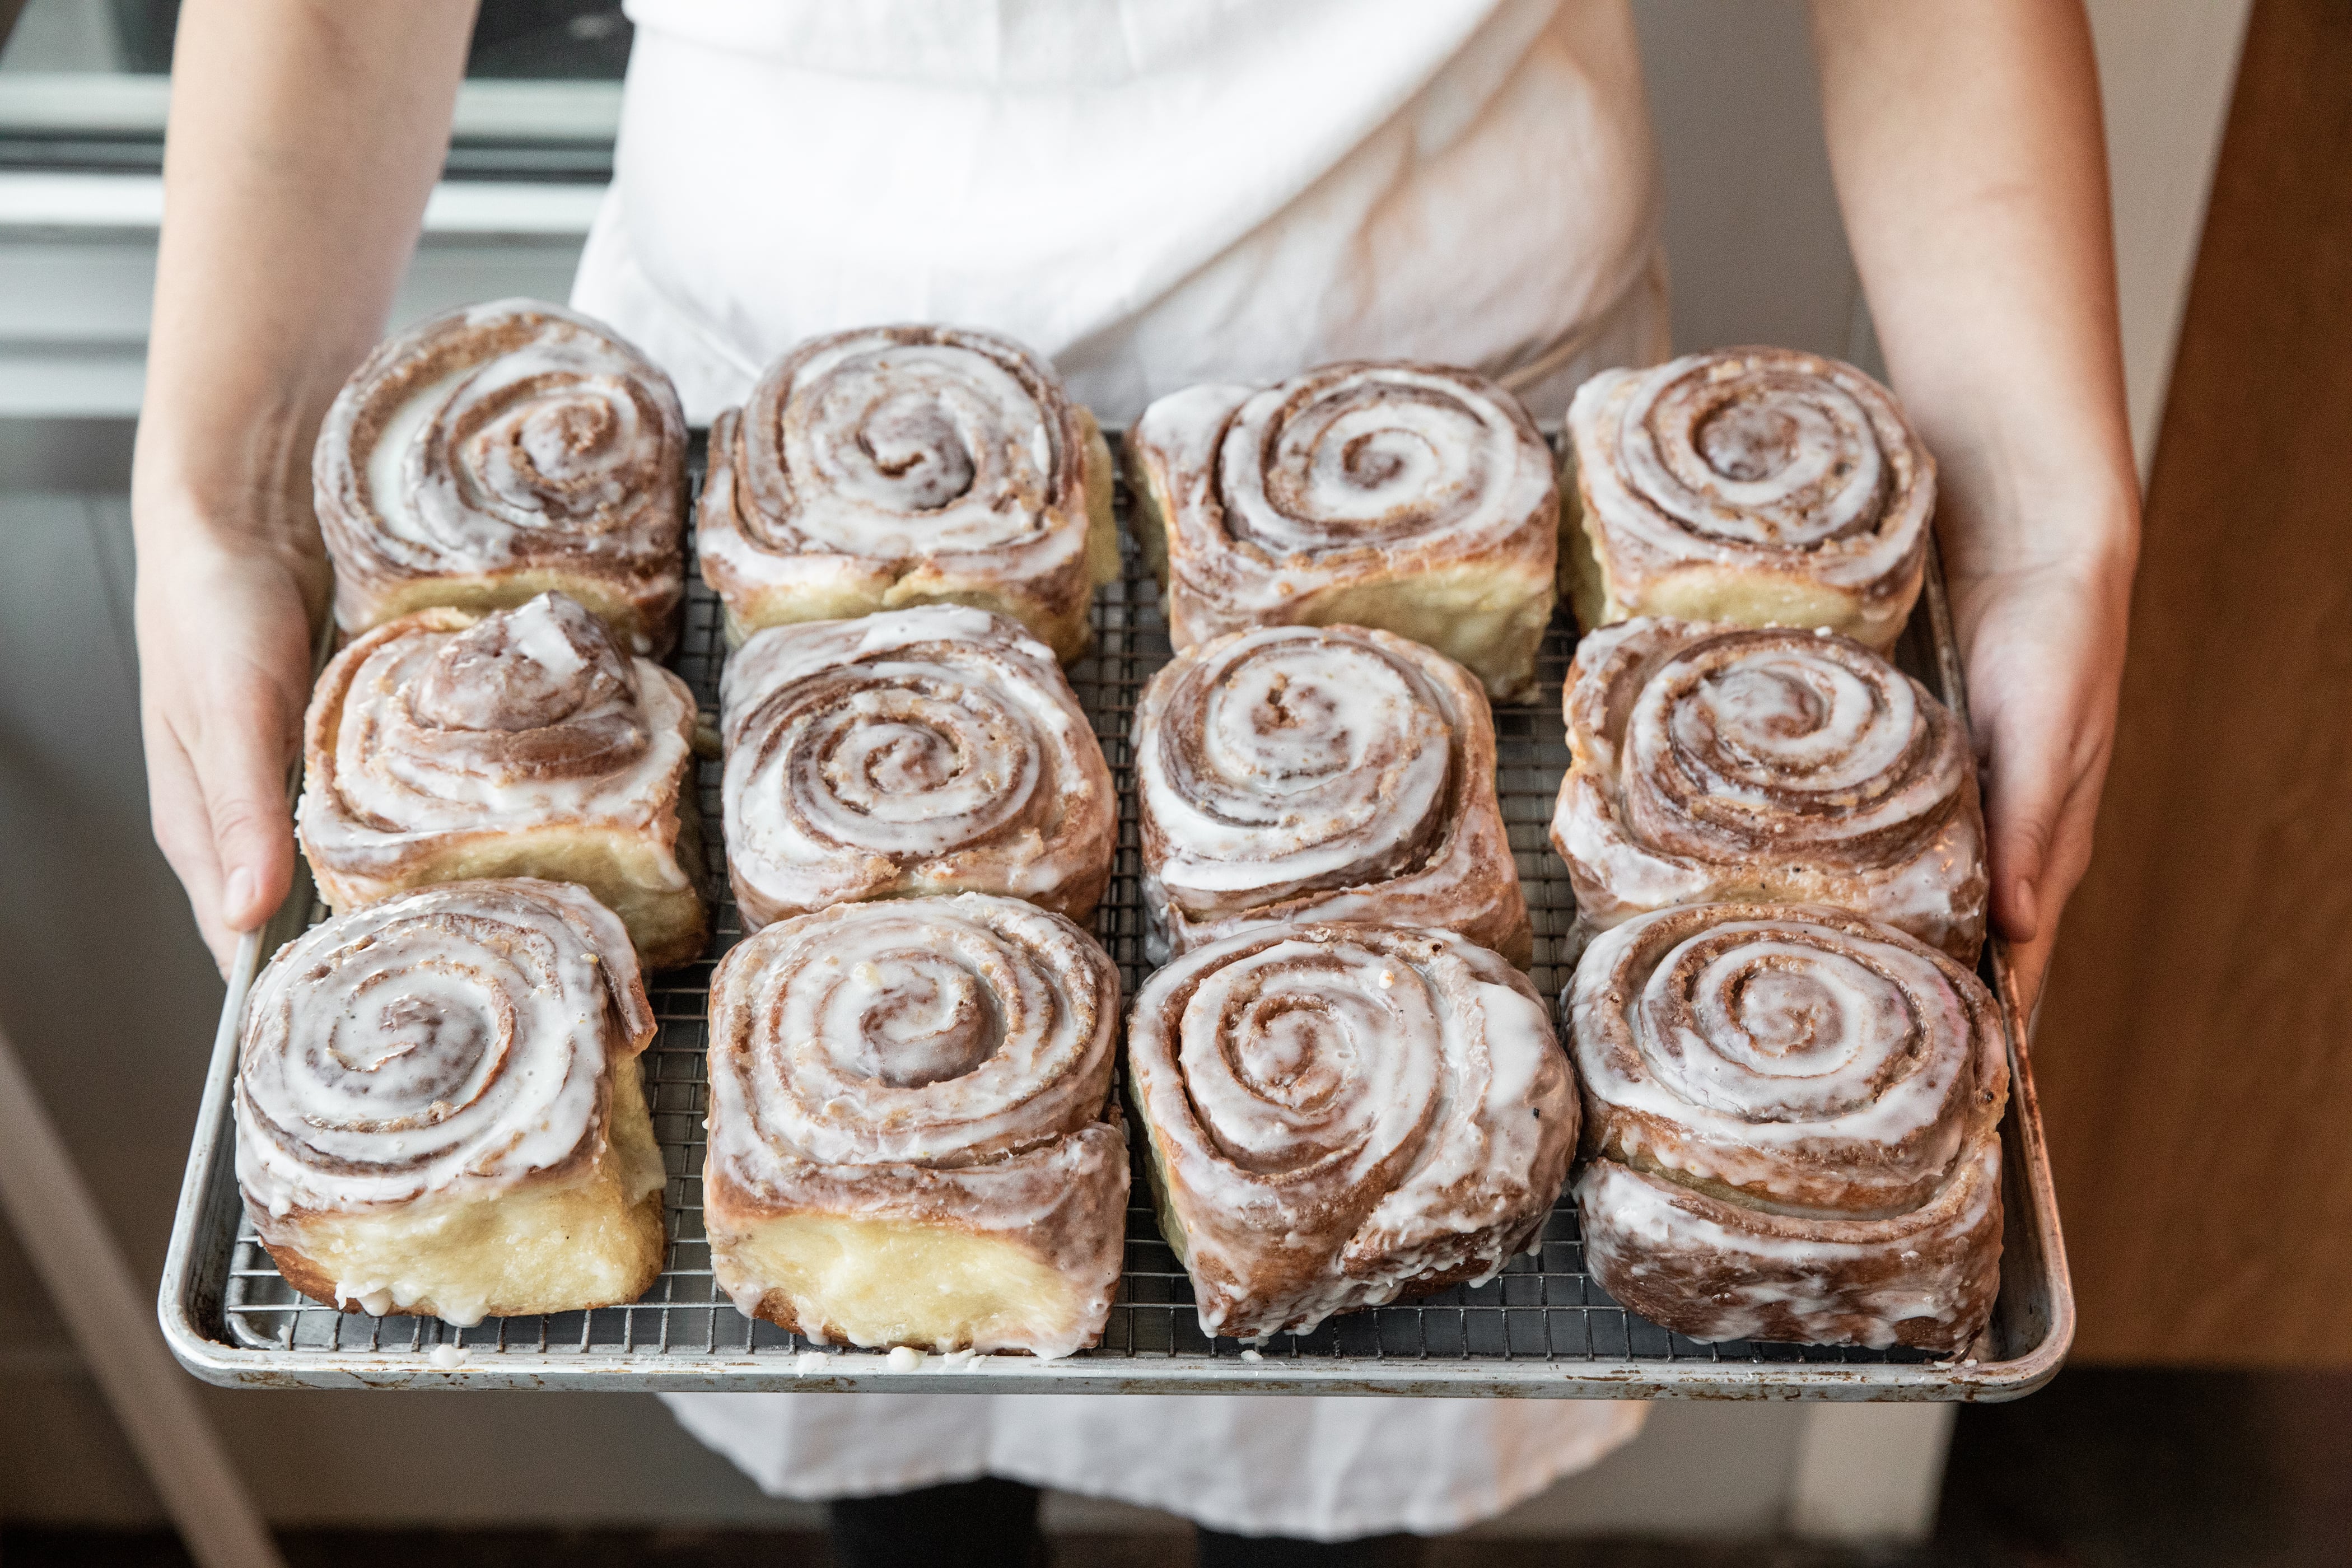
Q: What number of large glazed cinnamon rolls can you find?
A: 12